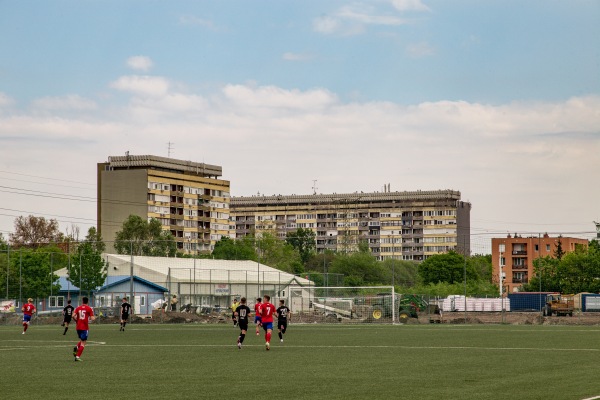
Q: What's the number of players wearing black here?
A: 4